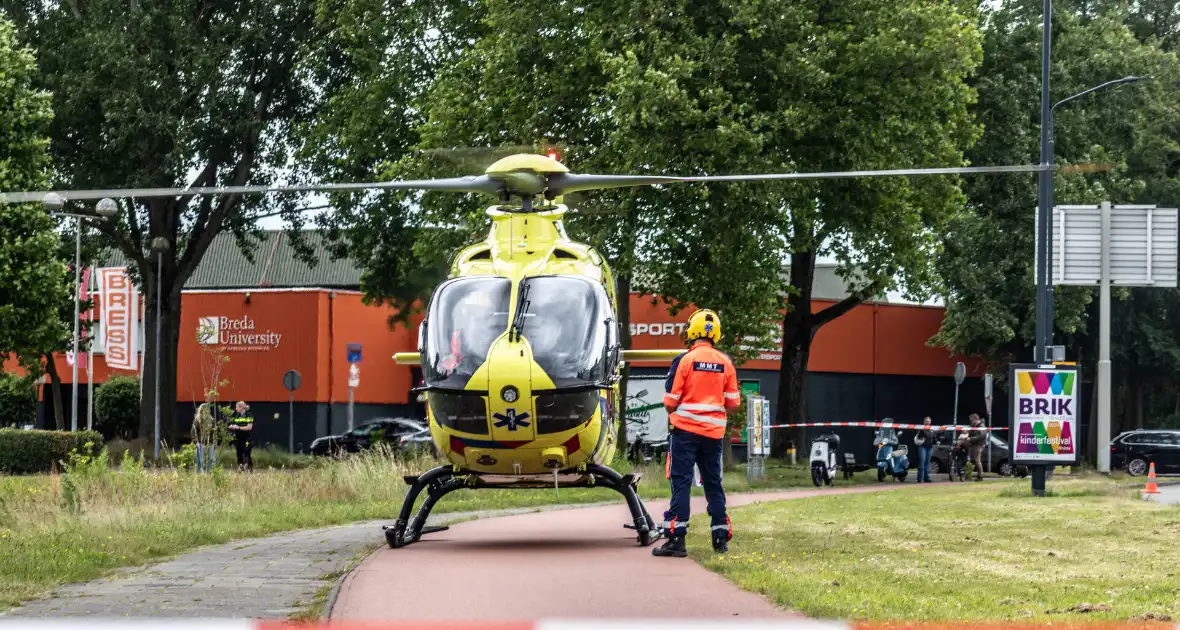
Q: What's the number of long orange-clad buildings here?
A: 1